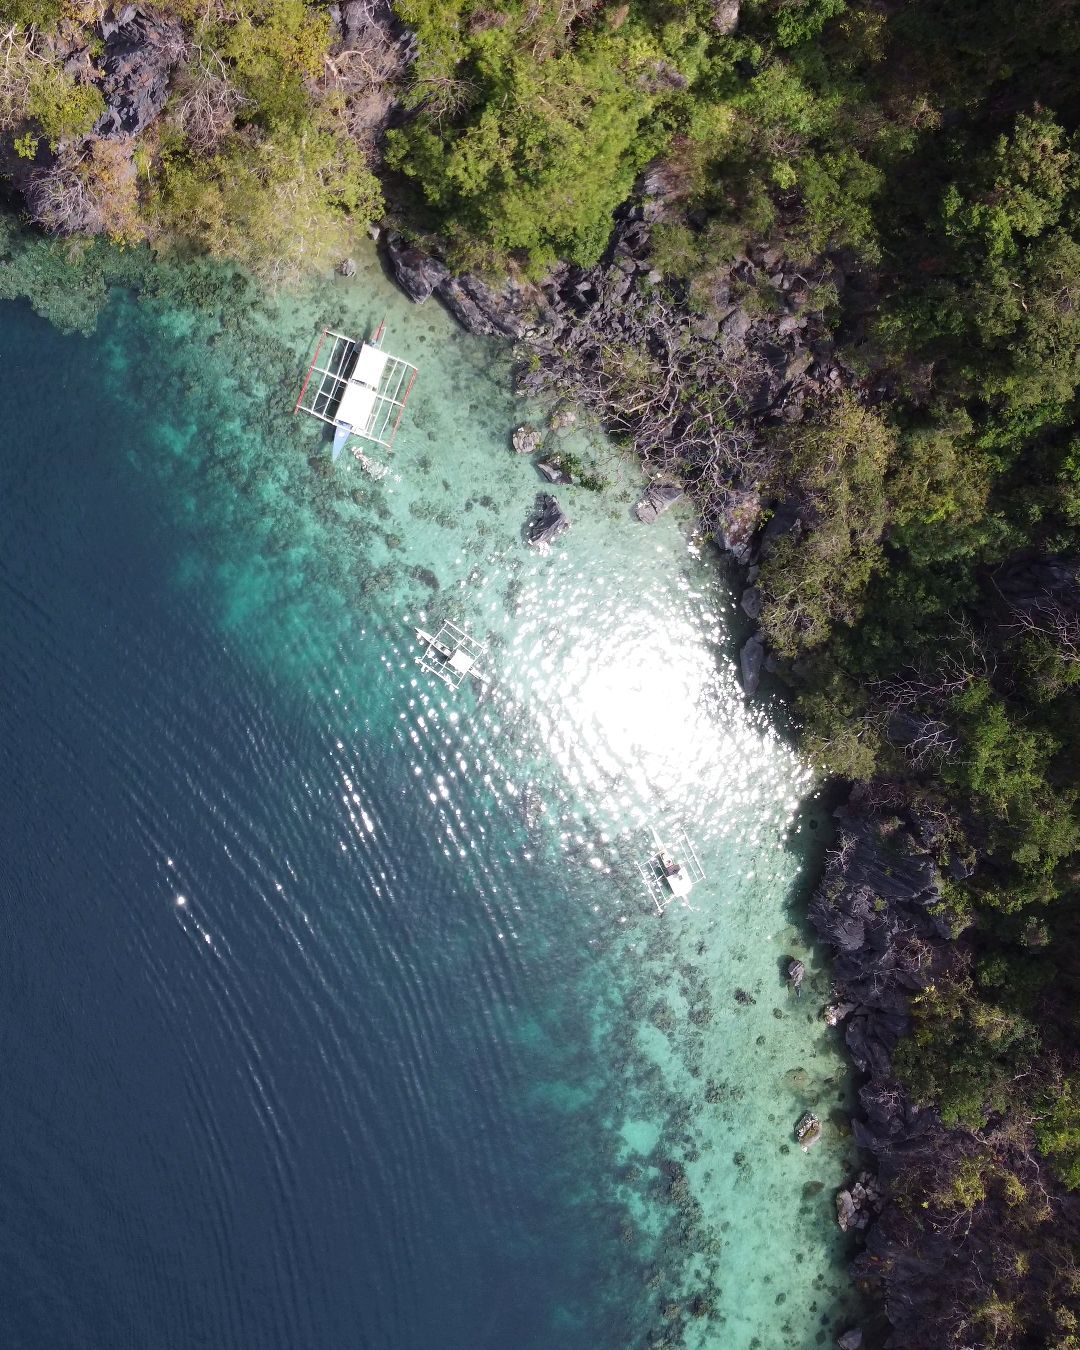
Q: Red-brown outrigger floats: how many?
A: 2